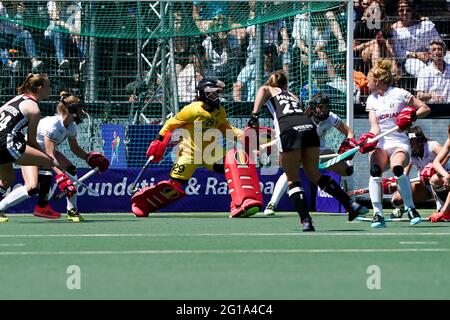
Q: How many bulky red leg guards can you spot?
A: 2